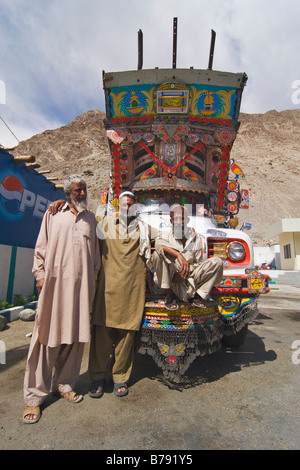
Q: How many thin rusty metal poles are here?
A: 3